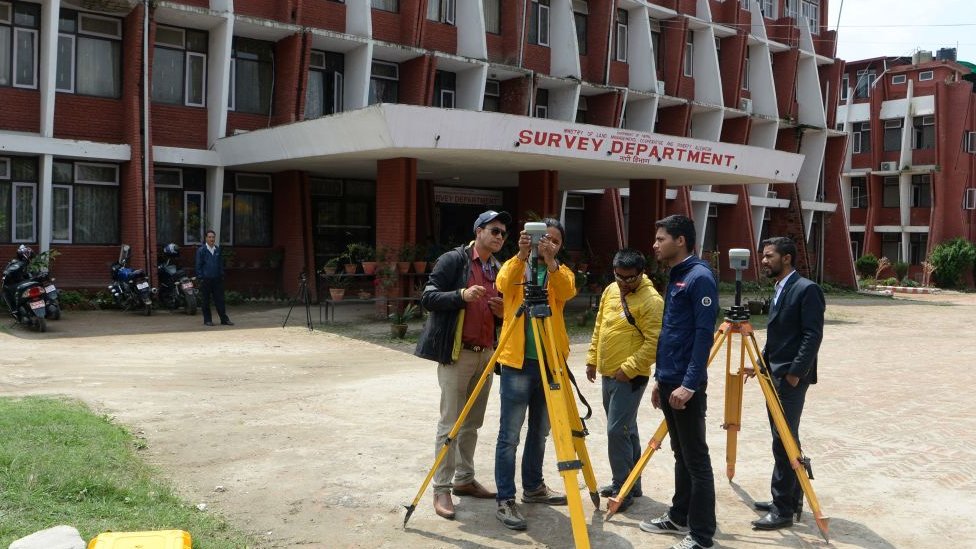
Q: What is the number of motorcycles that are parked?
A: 4